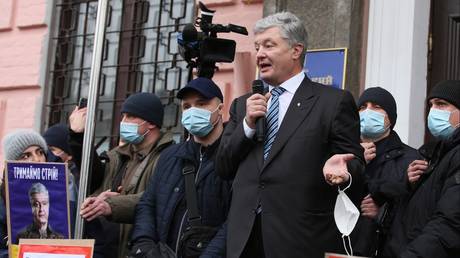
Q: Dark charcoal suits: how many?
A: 1